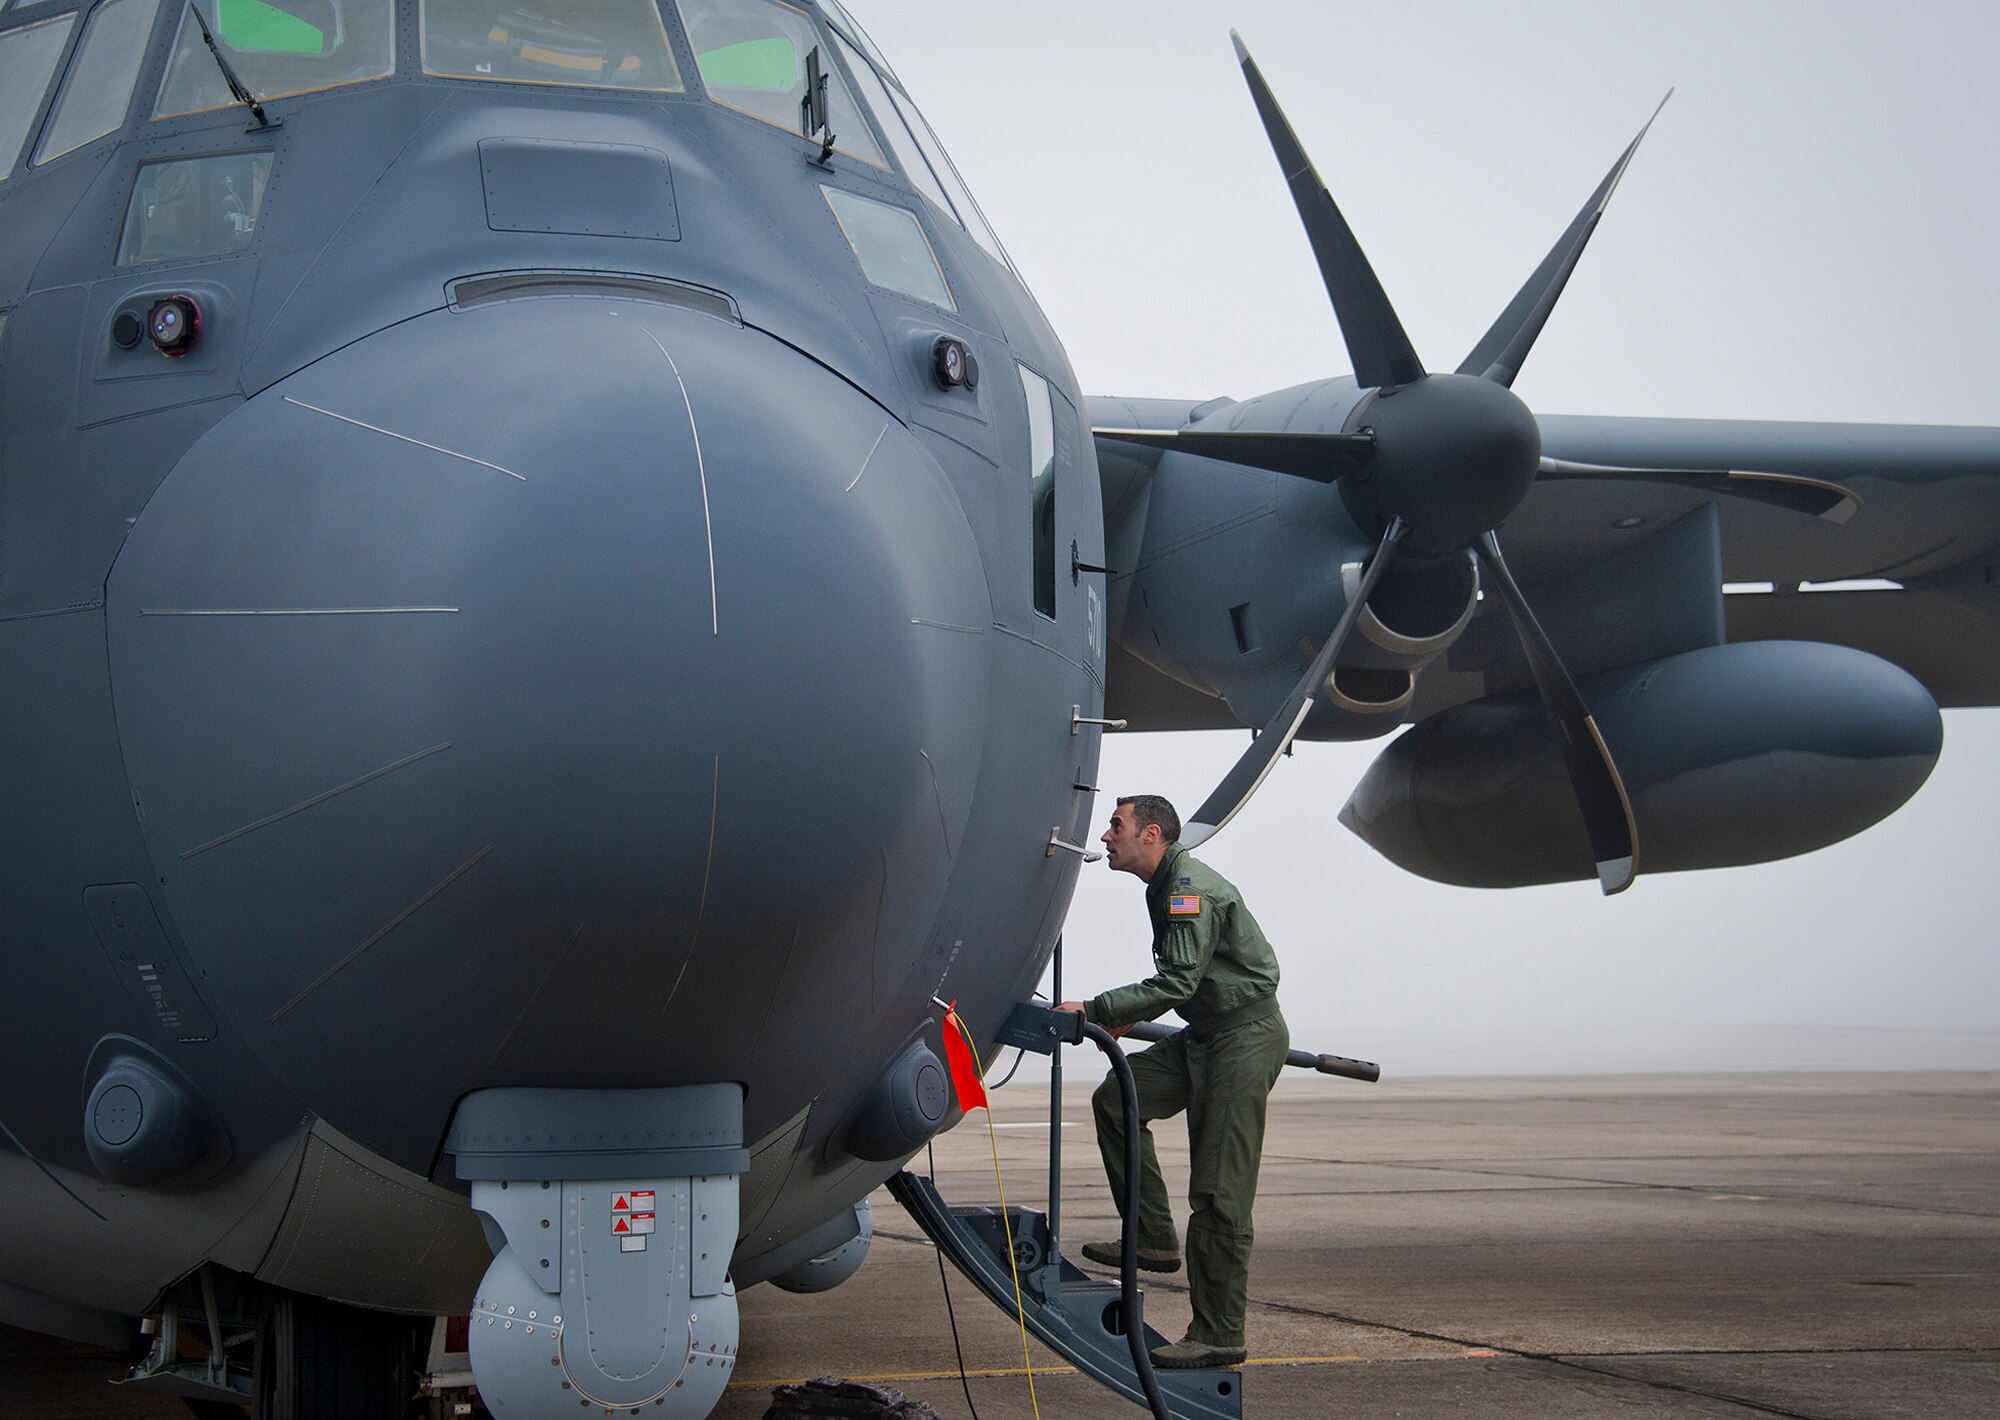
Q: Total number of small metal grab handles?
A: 2